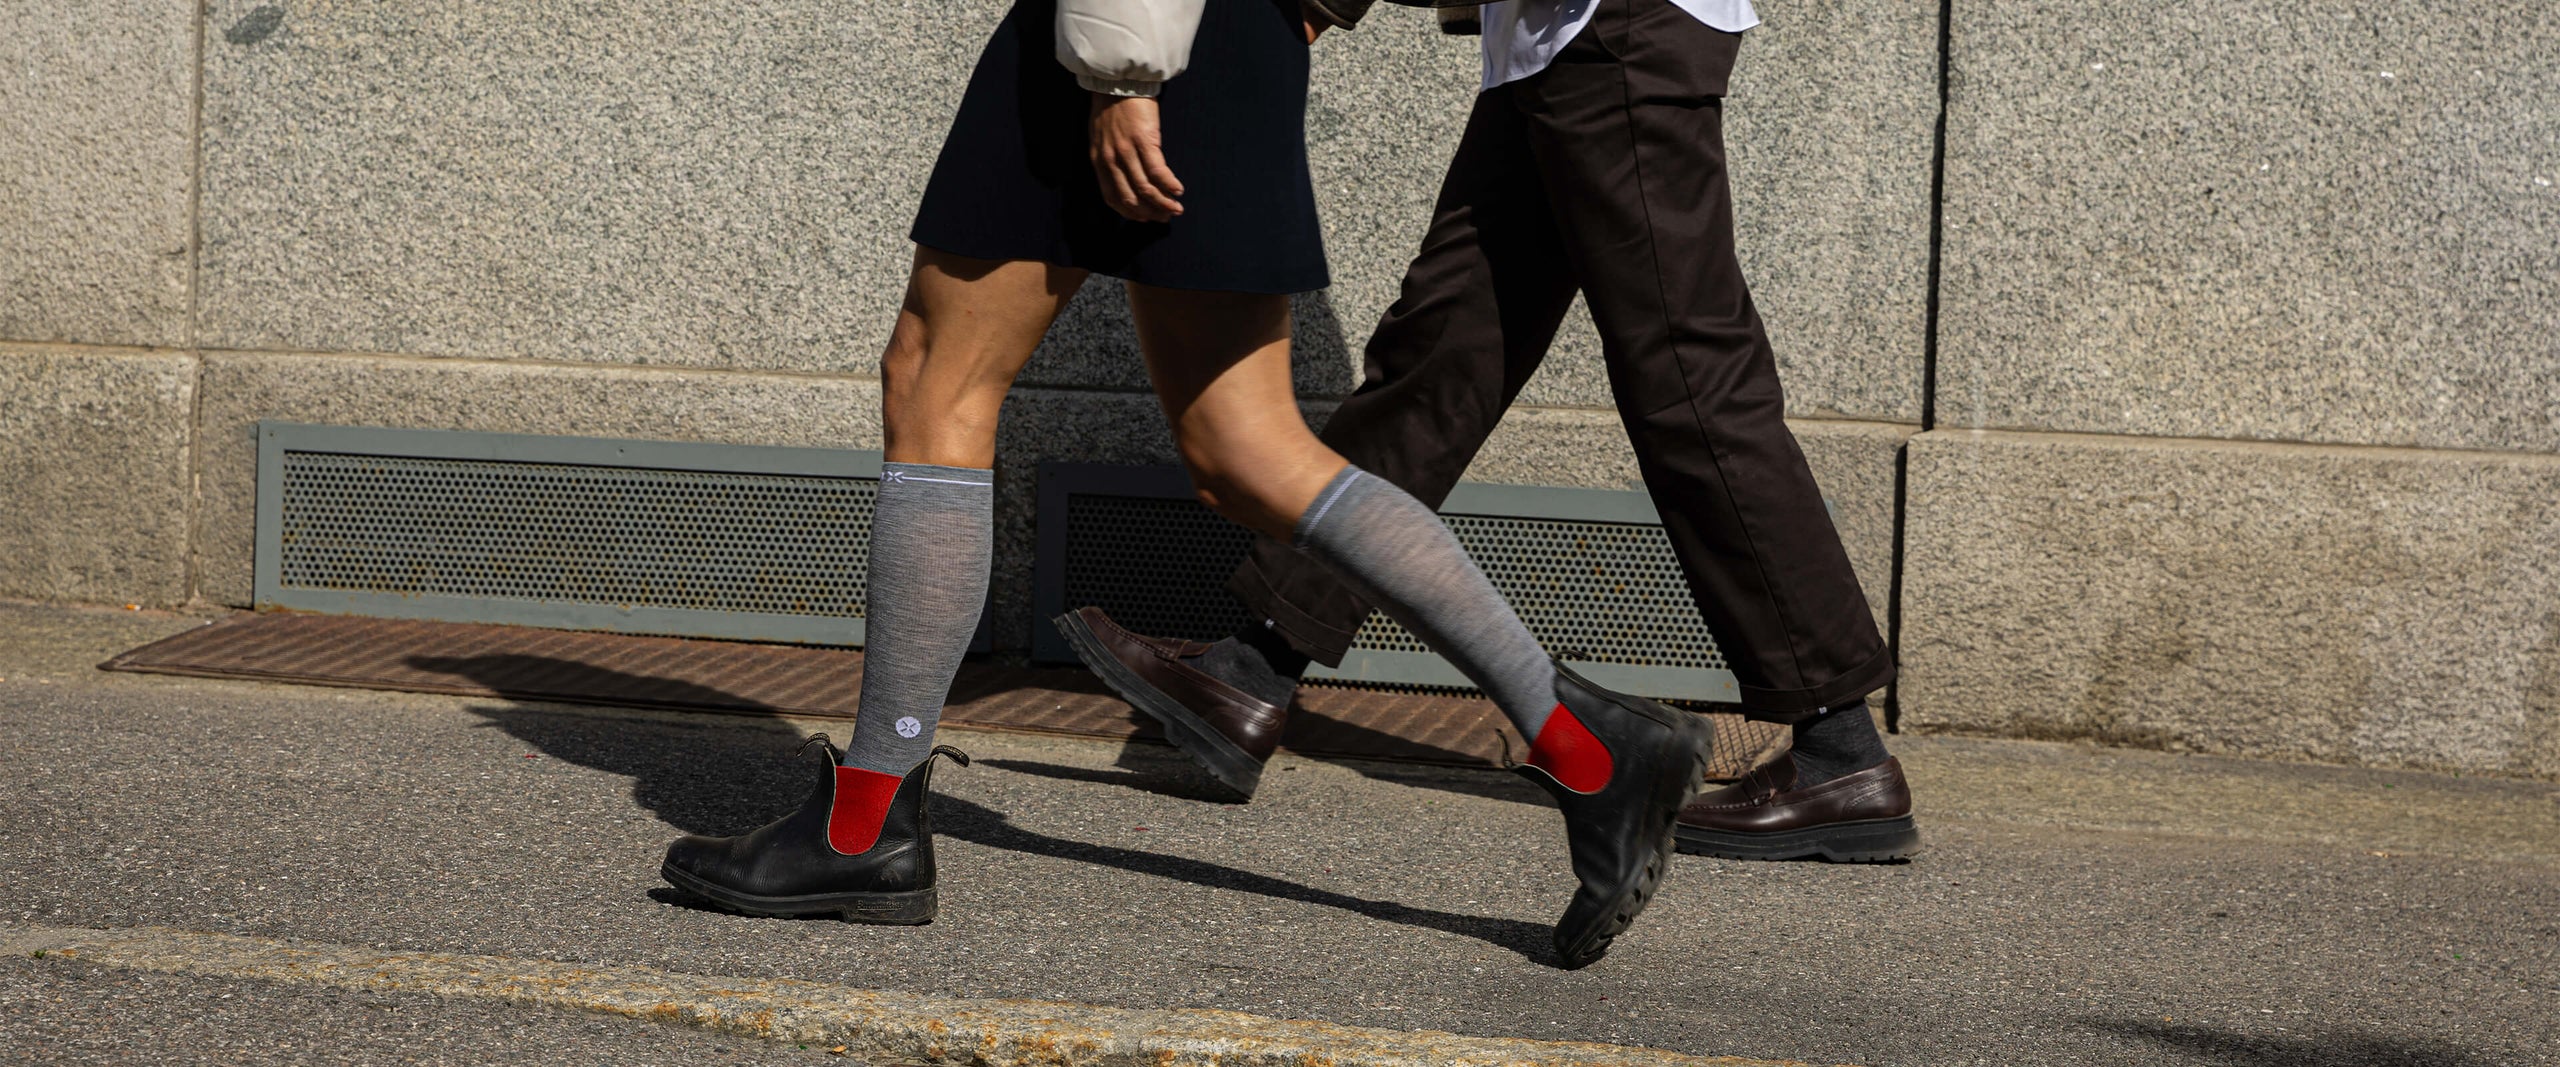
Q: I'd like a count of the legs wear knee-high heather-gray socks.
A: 2